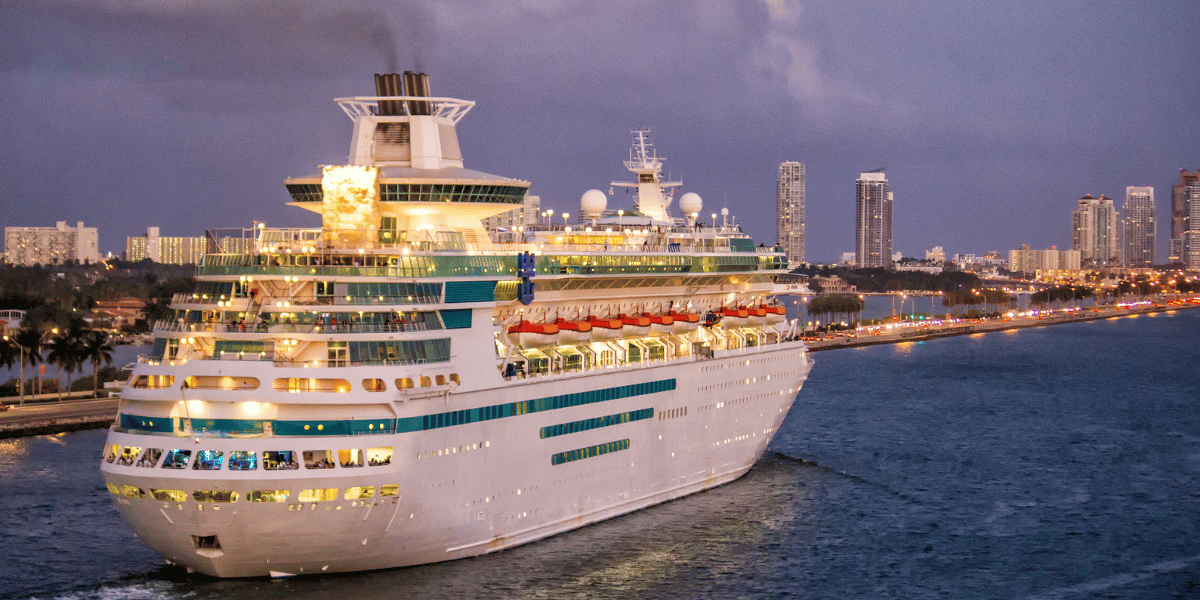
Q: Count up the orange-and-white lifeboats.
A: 9